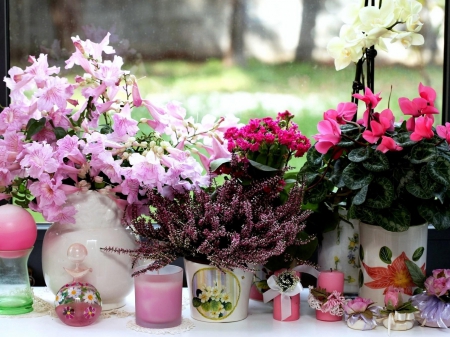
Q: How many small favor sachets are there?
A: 3